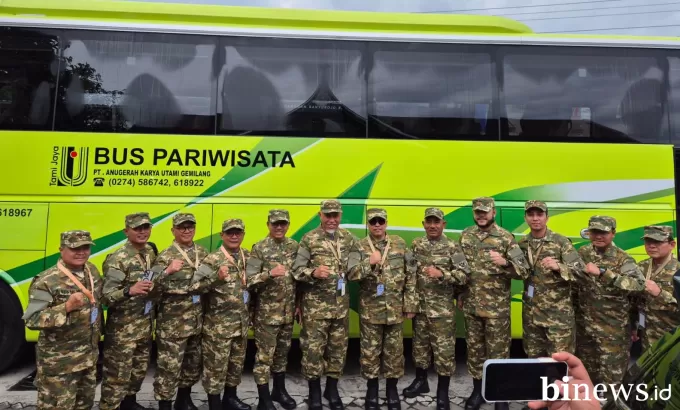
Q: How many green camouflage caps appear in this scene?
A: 12